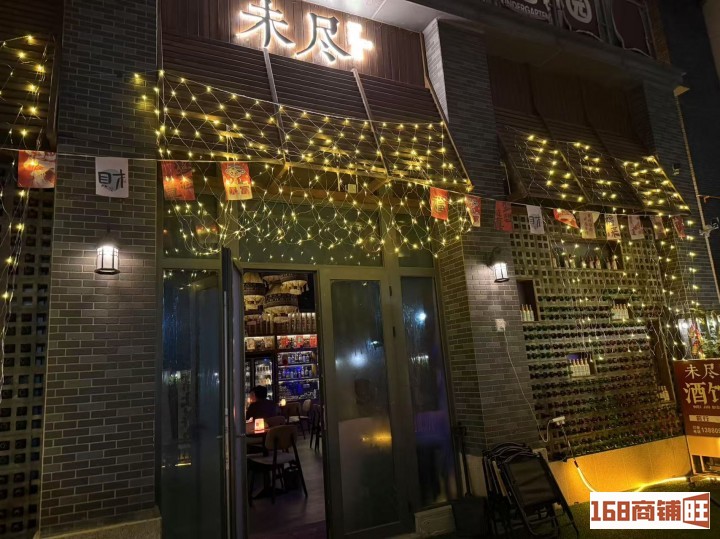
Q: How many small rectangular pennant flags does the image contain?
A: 14